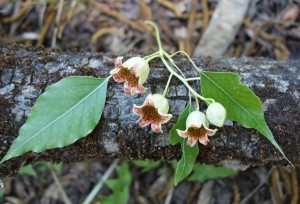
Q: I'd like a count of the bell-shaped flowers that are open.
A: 3